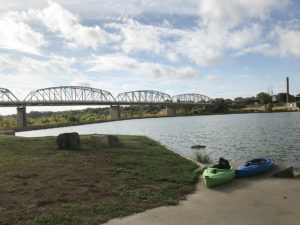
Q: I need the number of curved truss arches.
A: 4